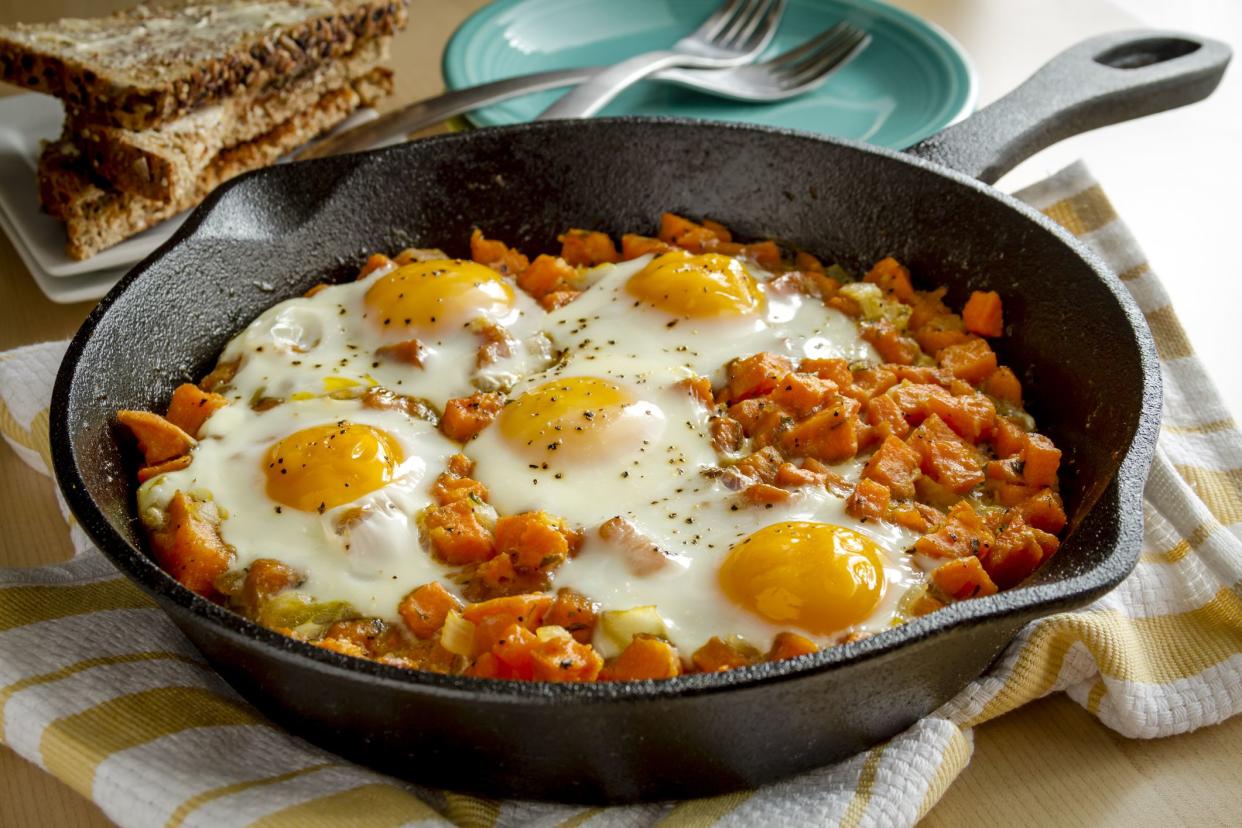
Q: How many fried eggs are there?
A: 5